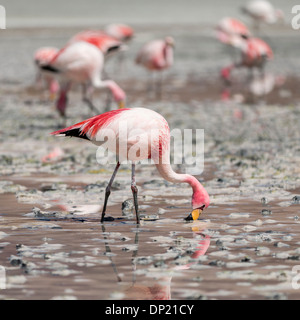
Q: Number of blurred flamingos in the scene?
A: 8